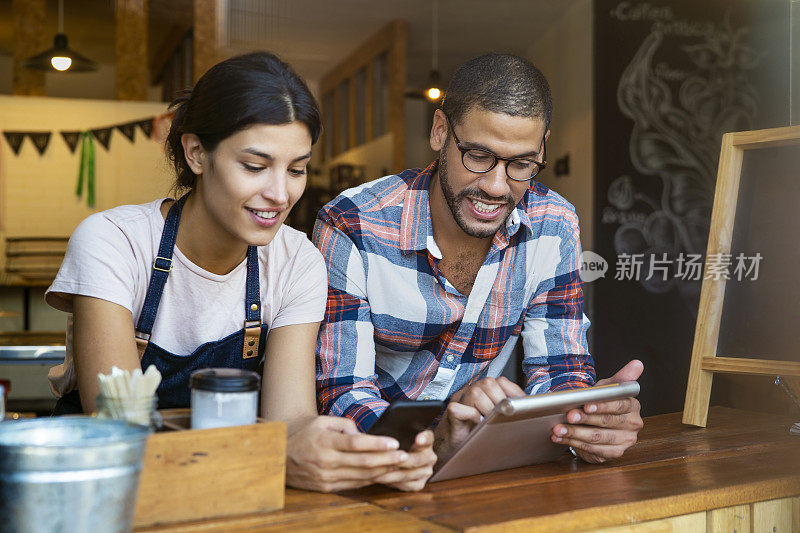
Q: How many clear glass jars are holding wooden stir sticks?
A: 1